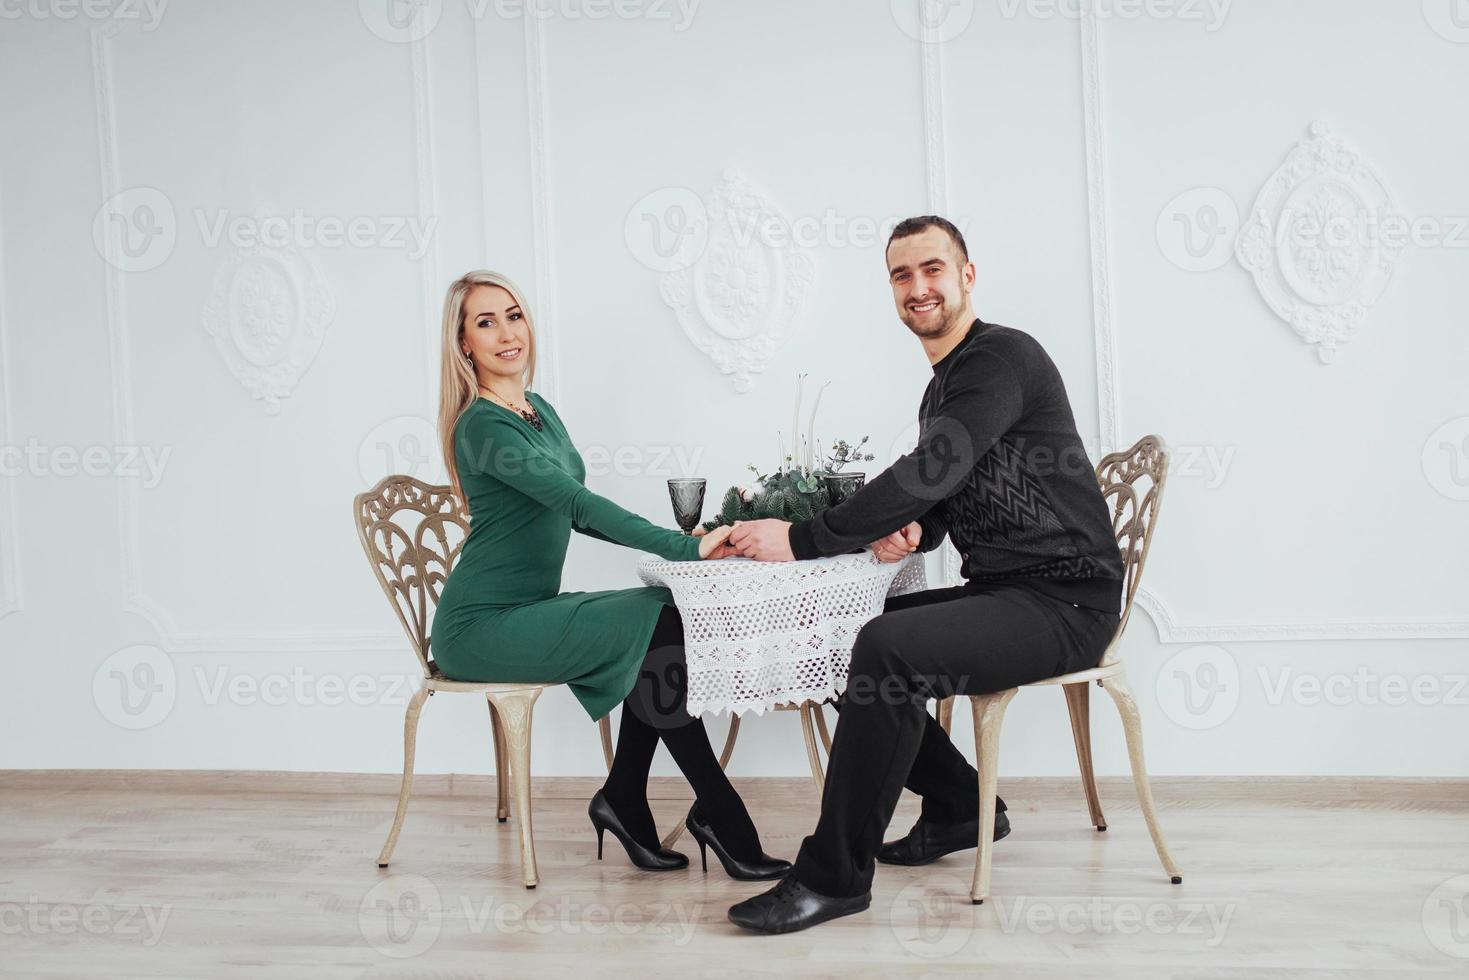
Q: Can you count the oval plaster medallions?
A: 3